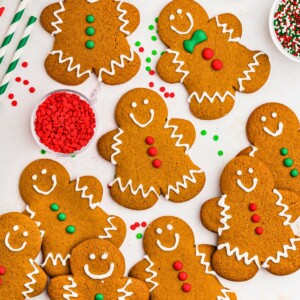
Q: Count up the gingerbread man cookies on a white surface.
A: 9